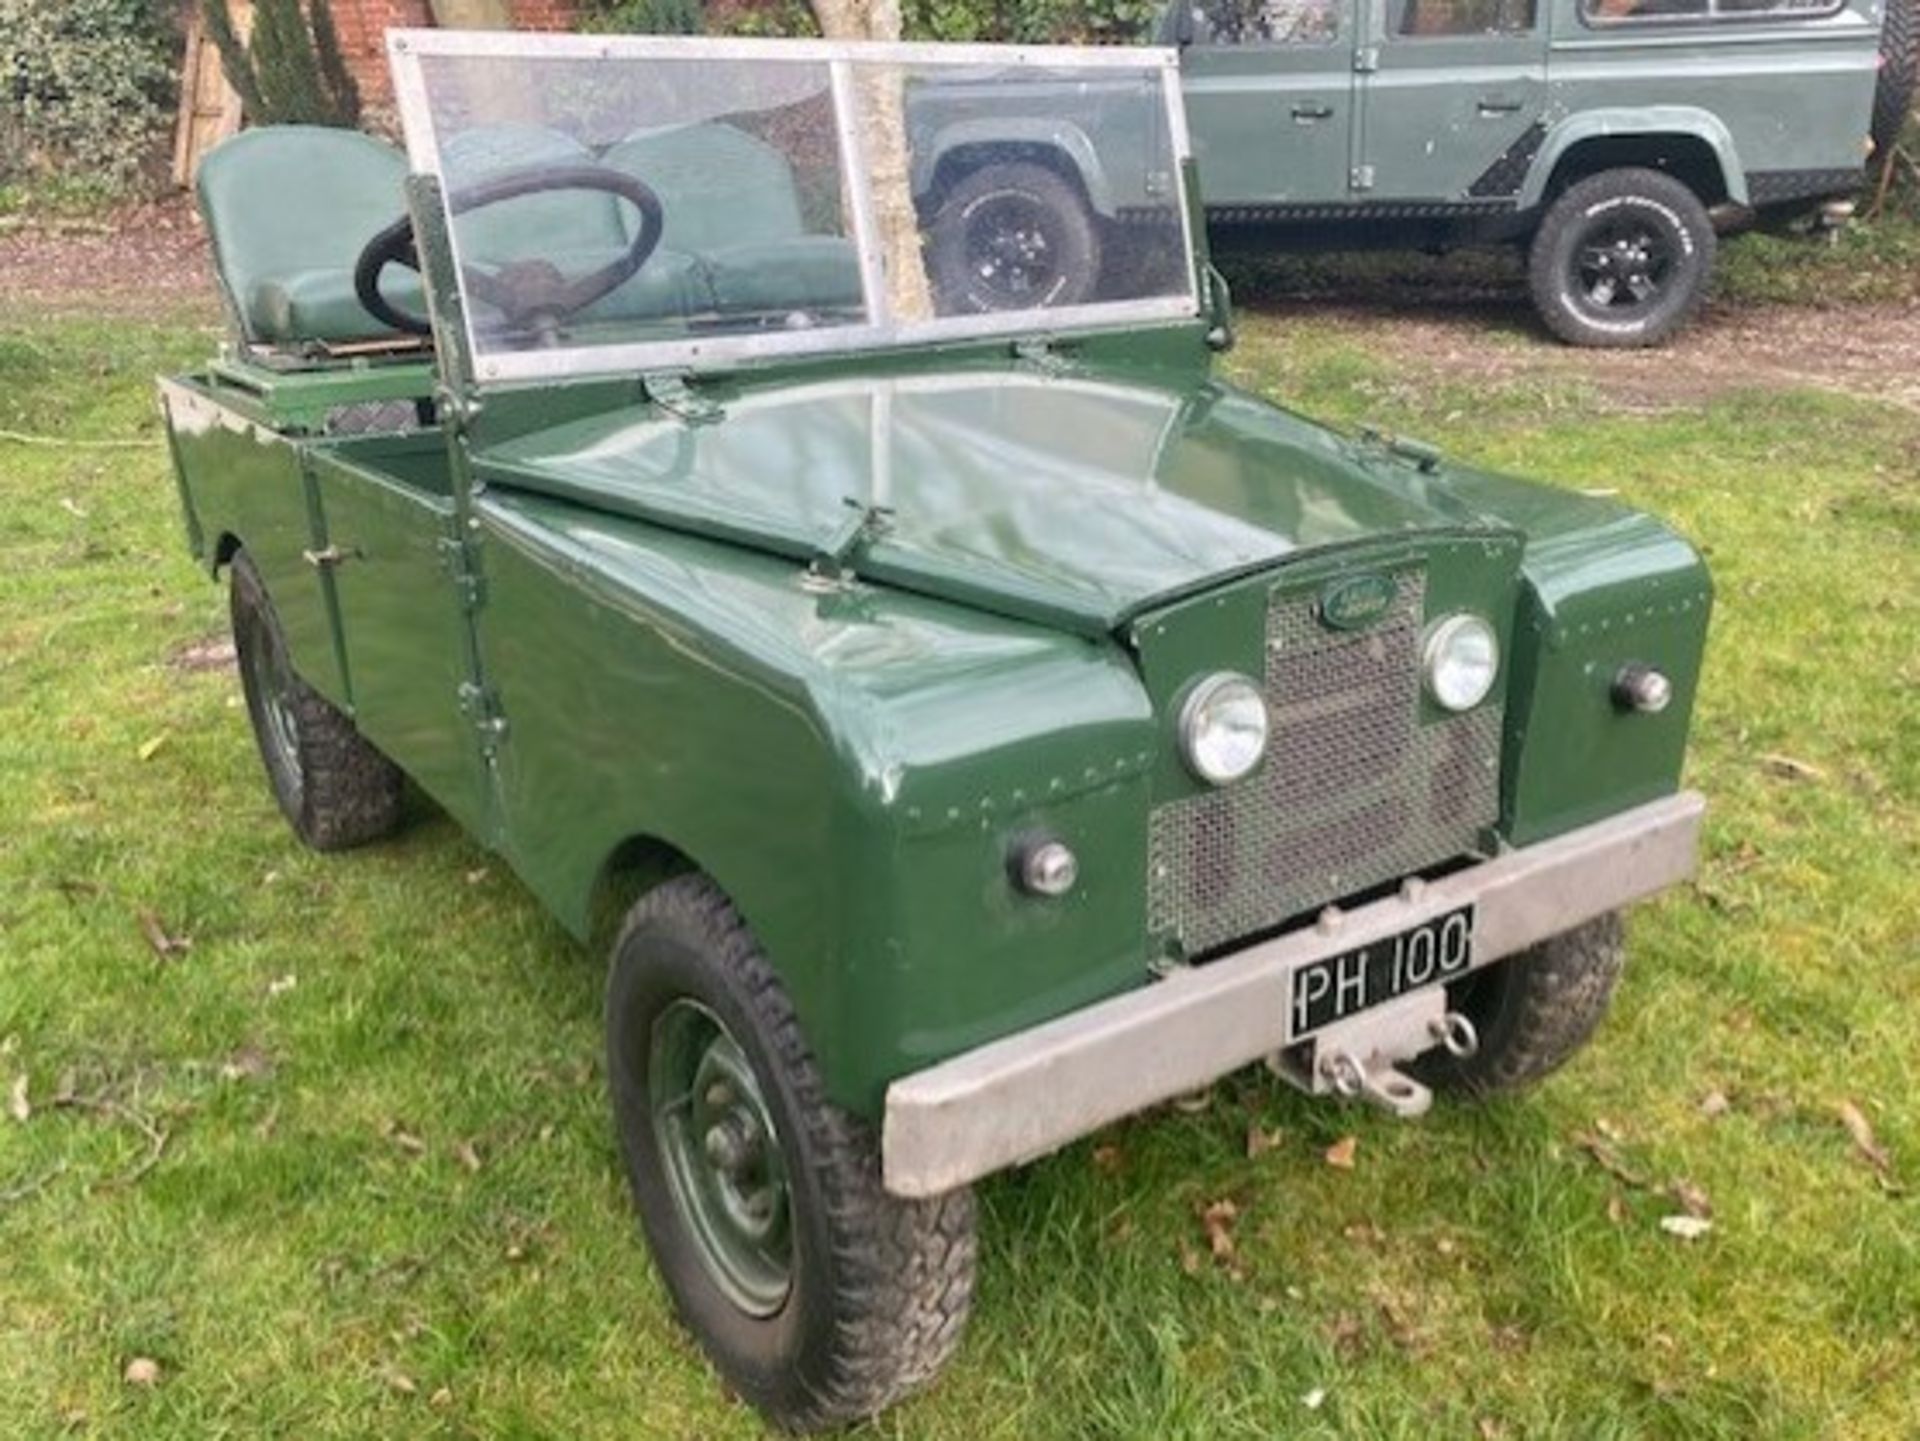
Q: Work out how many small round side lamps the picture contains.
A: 2